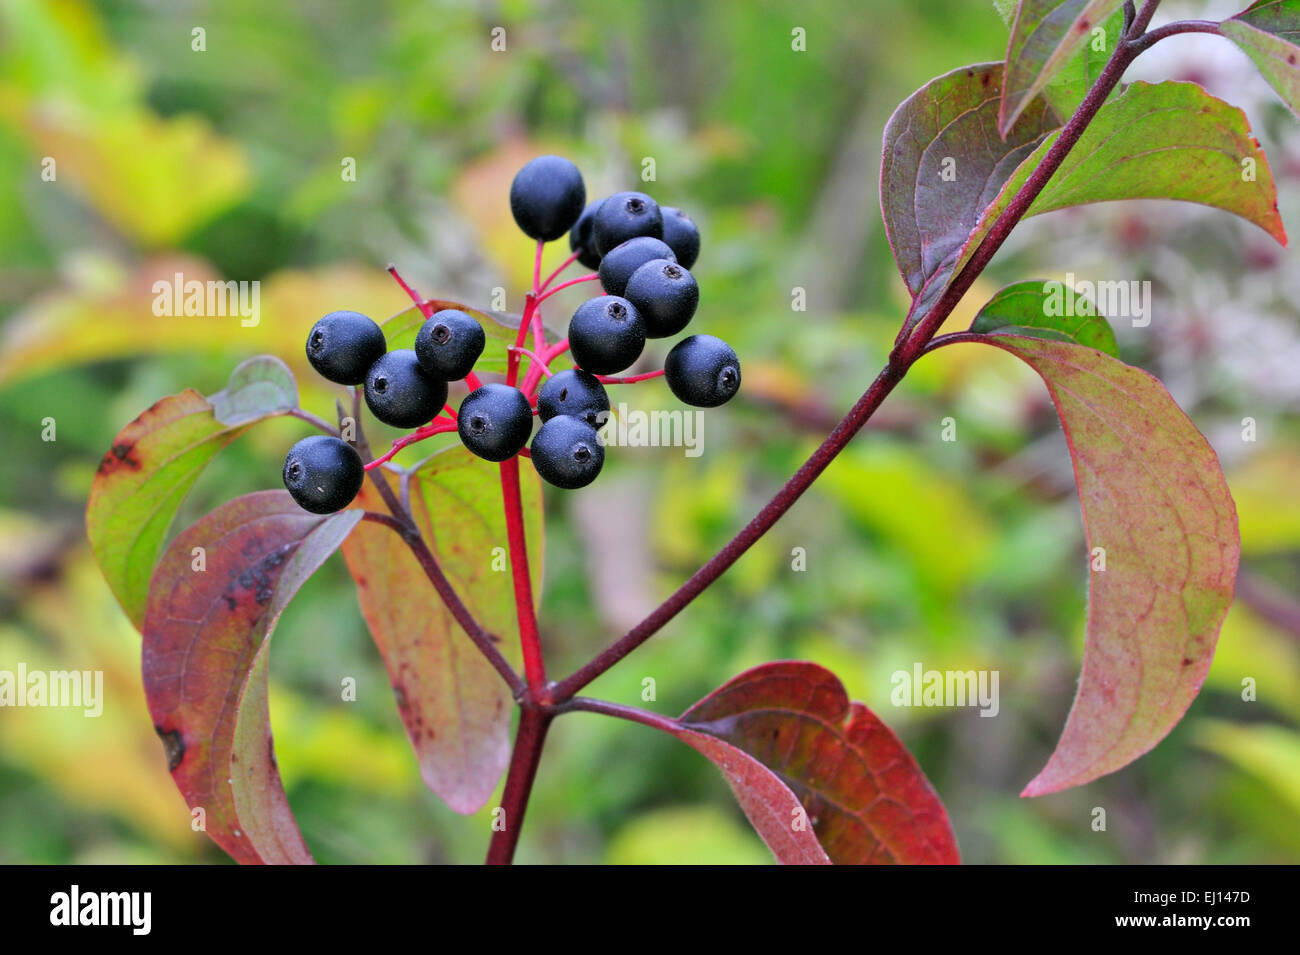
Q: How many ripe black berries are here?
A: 15